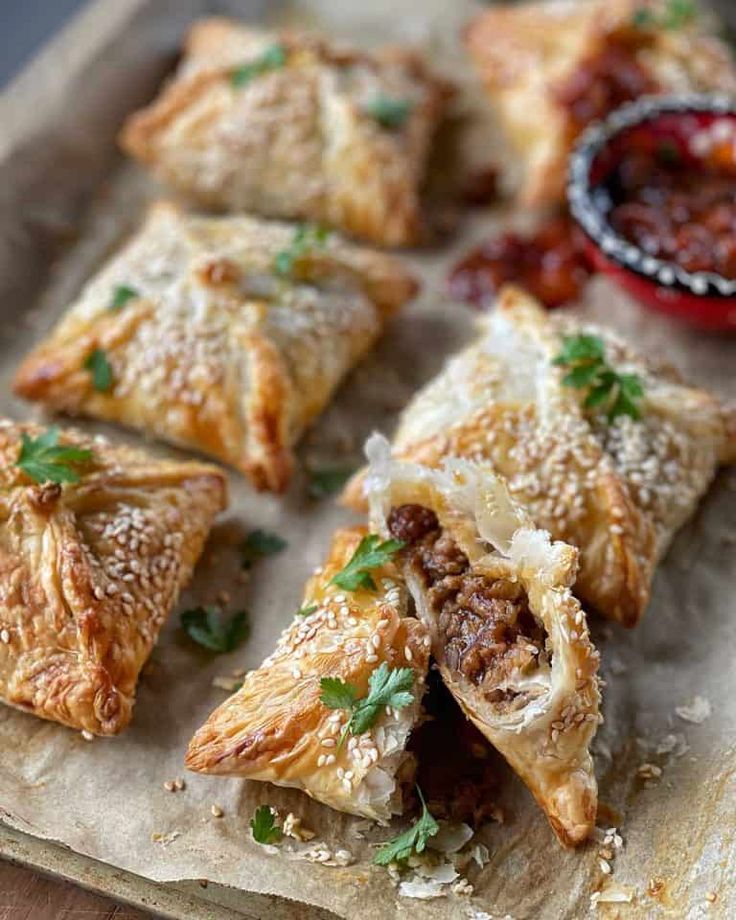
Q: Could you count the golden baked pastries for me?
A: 6